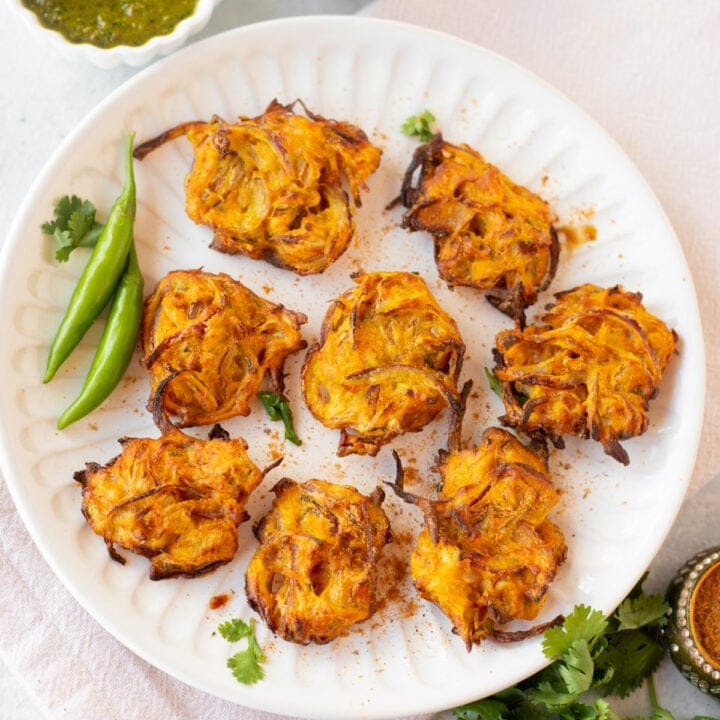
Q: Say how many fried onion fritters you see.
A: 8